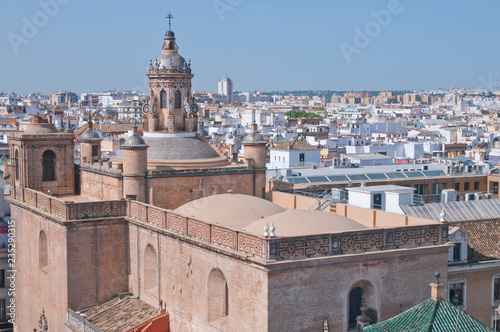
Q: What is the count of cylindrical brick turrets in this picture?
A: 3